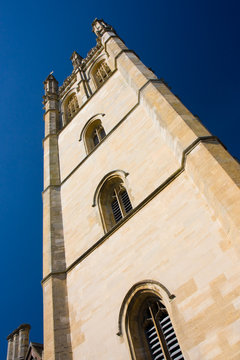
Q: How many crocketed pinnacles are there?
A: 3